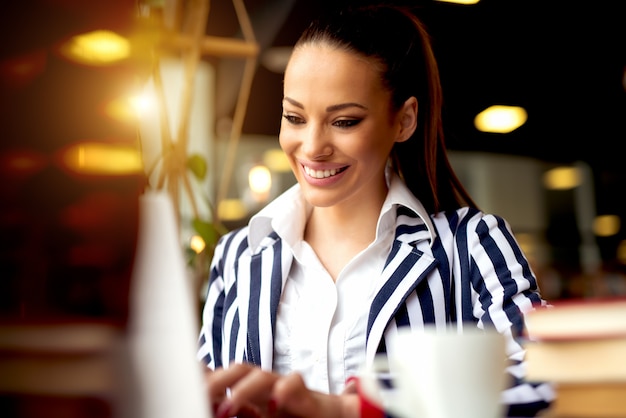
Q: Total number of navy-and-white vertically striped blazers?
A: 1